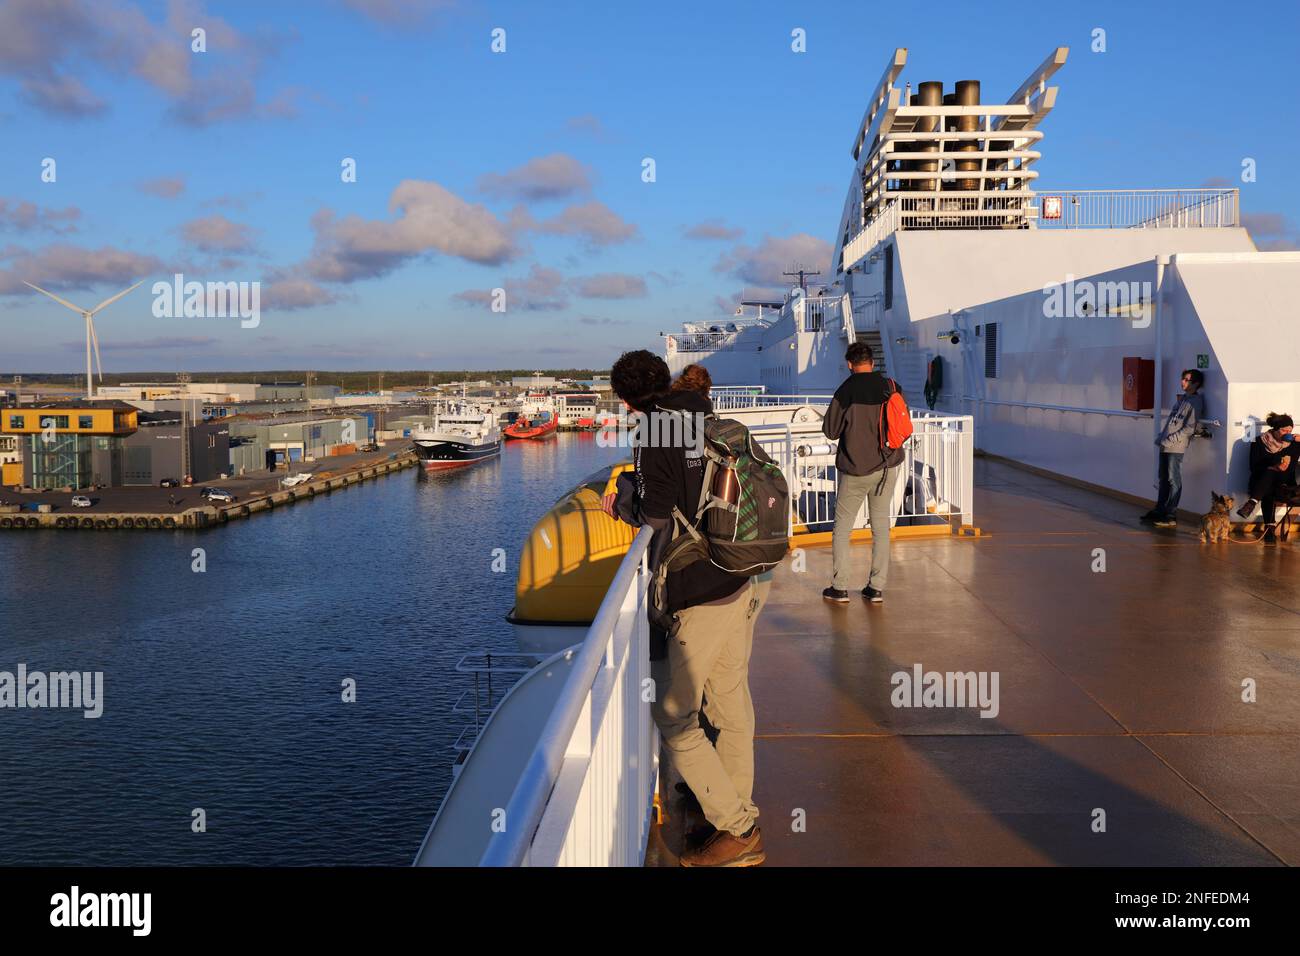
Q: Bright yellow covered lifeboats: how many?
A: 1